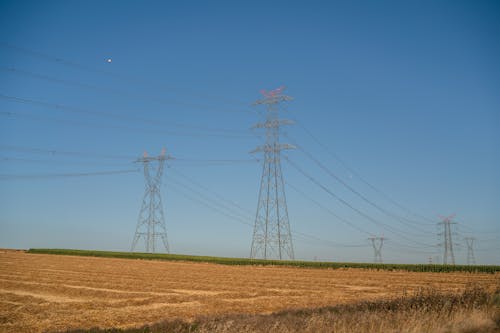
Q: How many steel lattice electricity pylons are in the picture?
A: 5